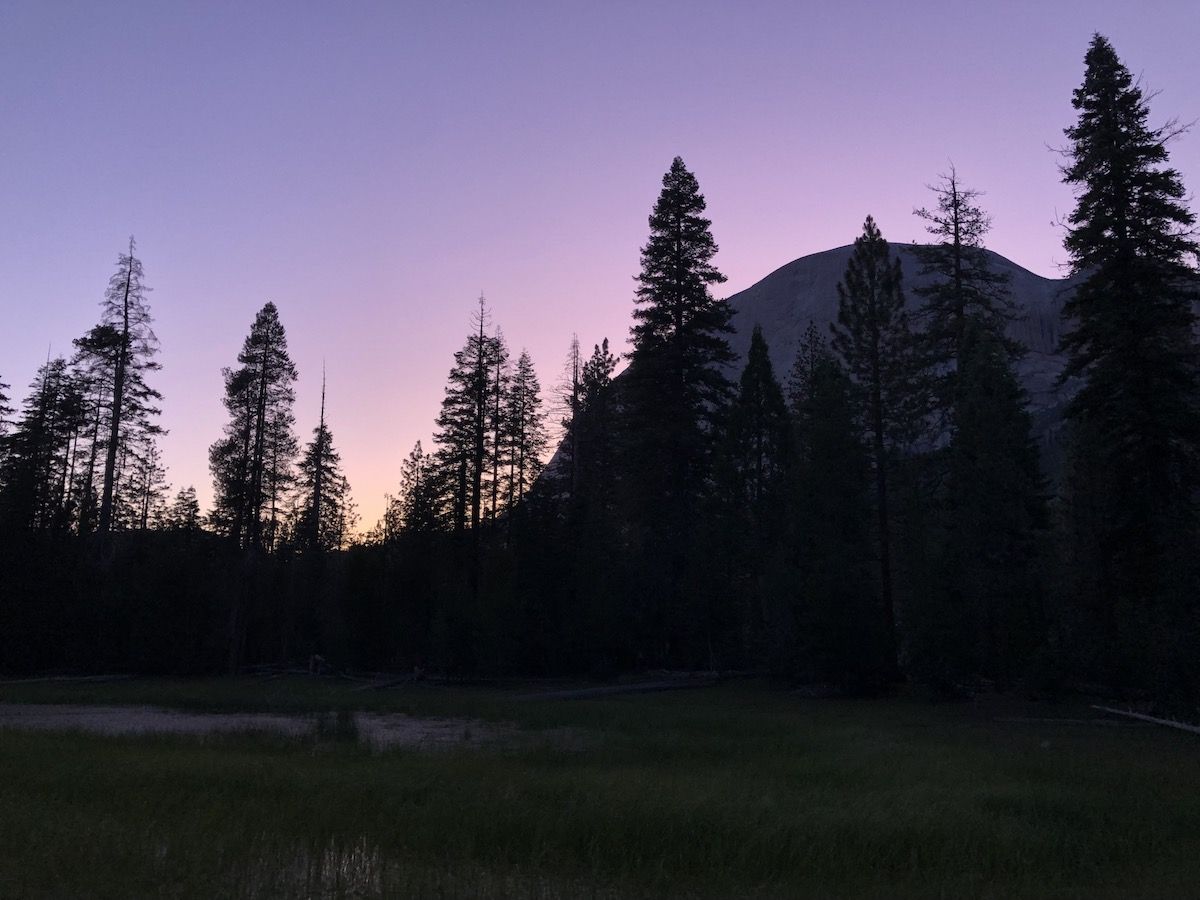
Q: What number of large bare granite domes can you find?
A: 1